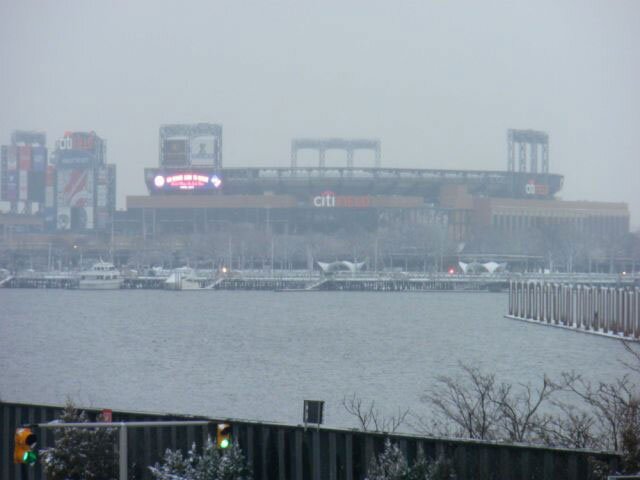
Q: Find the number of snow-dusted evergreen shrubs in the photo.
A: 3